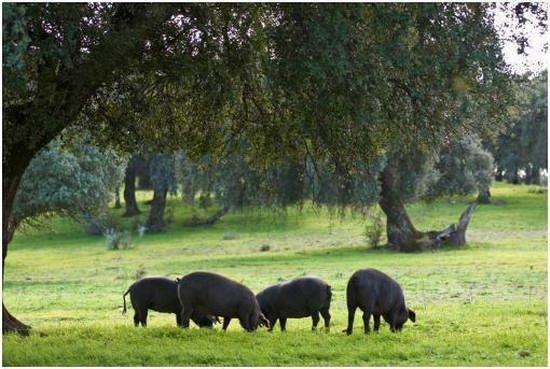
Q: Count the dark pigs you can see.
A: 4